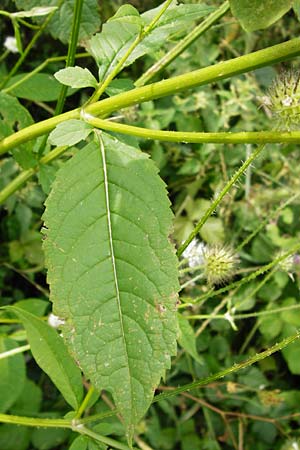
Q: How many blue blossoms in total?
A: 0